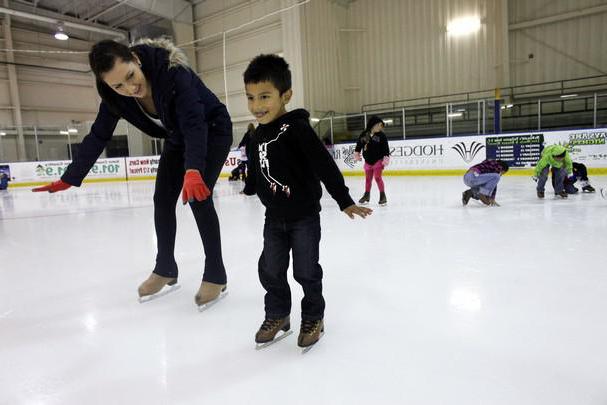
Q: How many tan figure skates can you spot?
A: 2